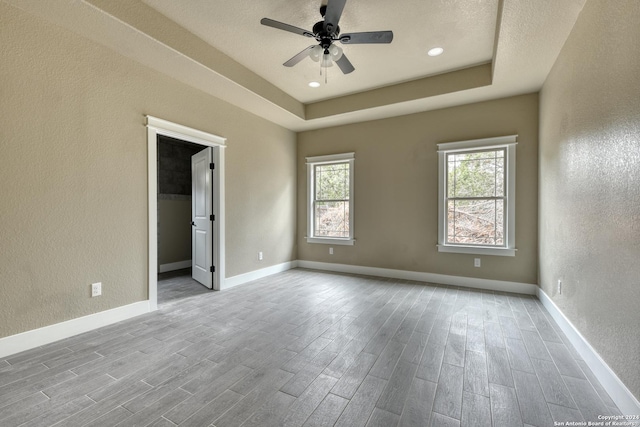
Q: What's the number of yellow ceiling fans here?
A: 0